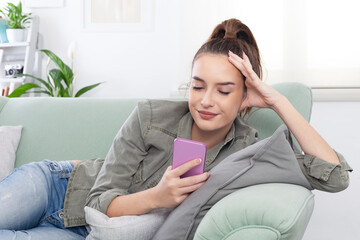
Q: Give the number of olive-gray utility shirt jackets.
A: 1